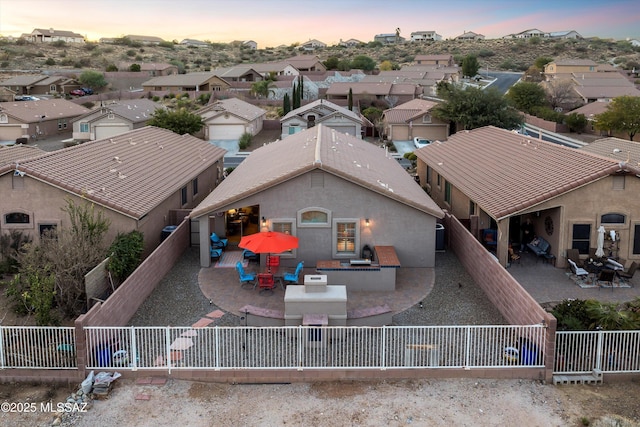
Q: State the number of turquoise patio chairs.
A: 5